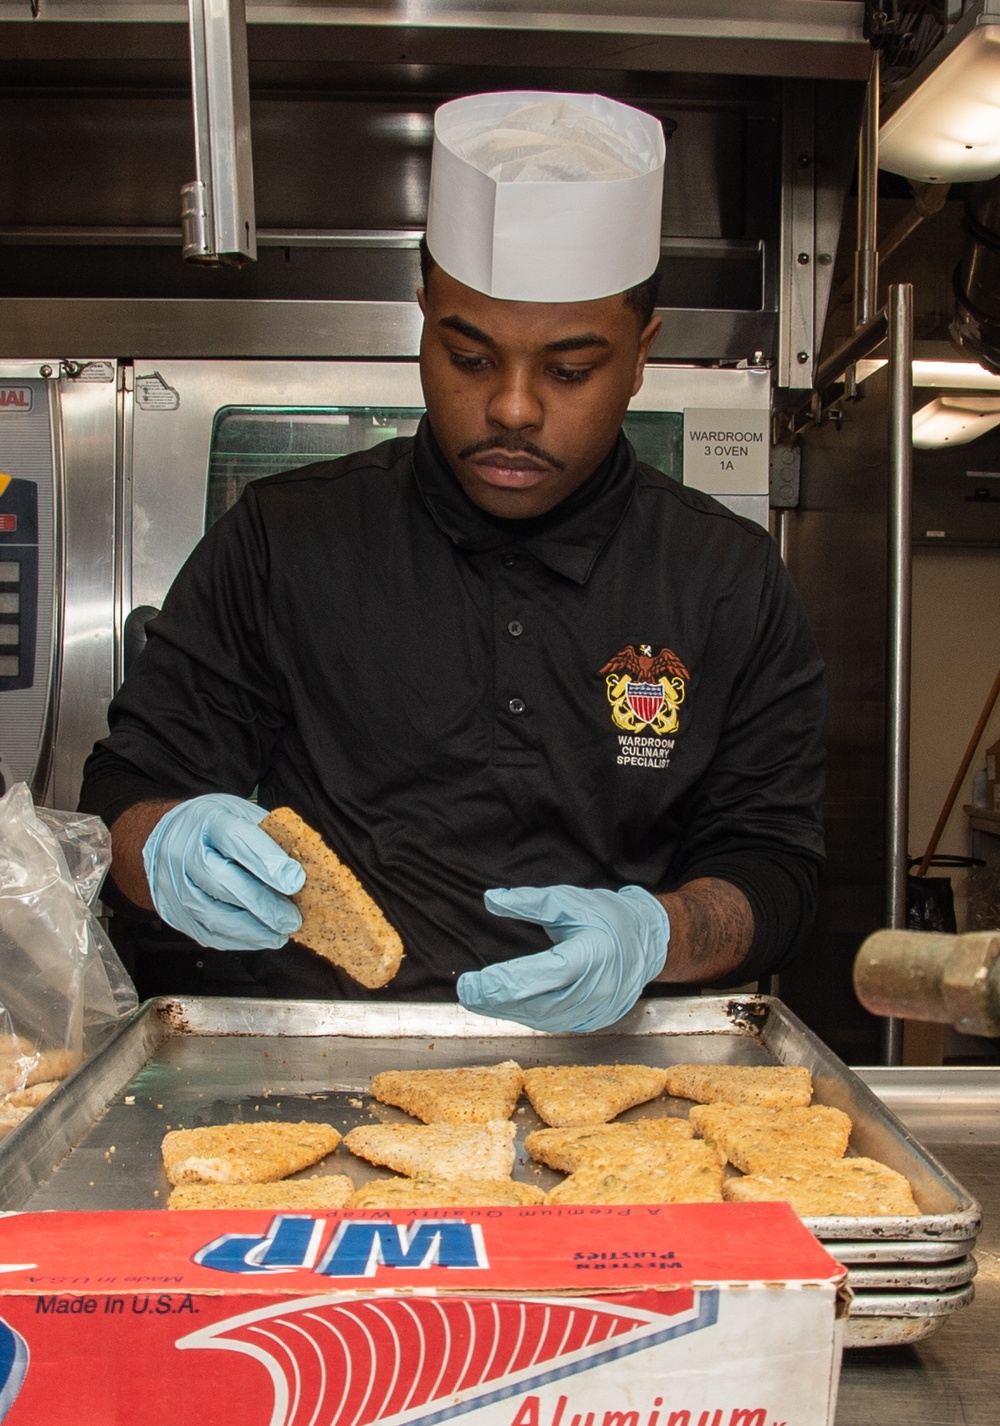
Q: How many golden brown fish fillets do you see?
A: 12